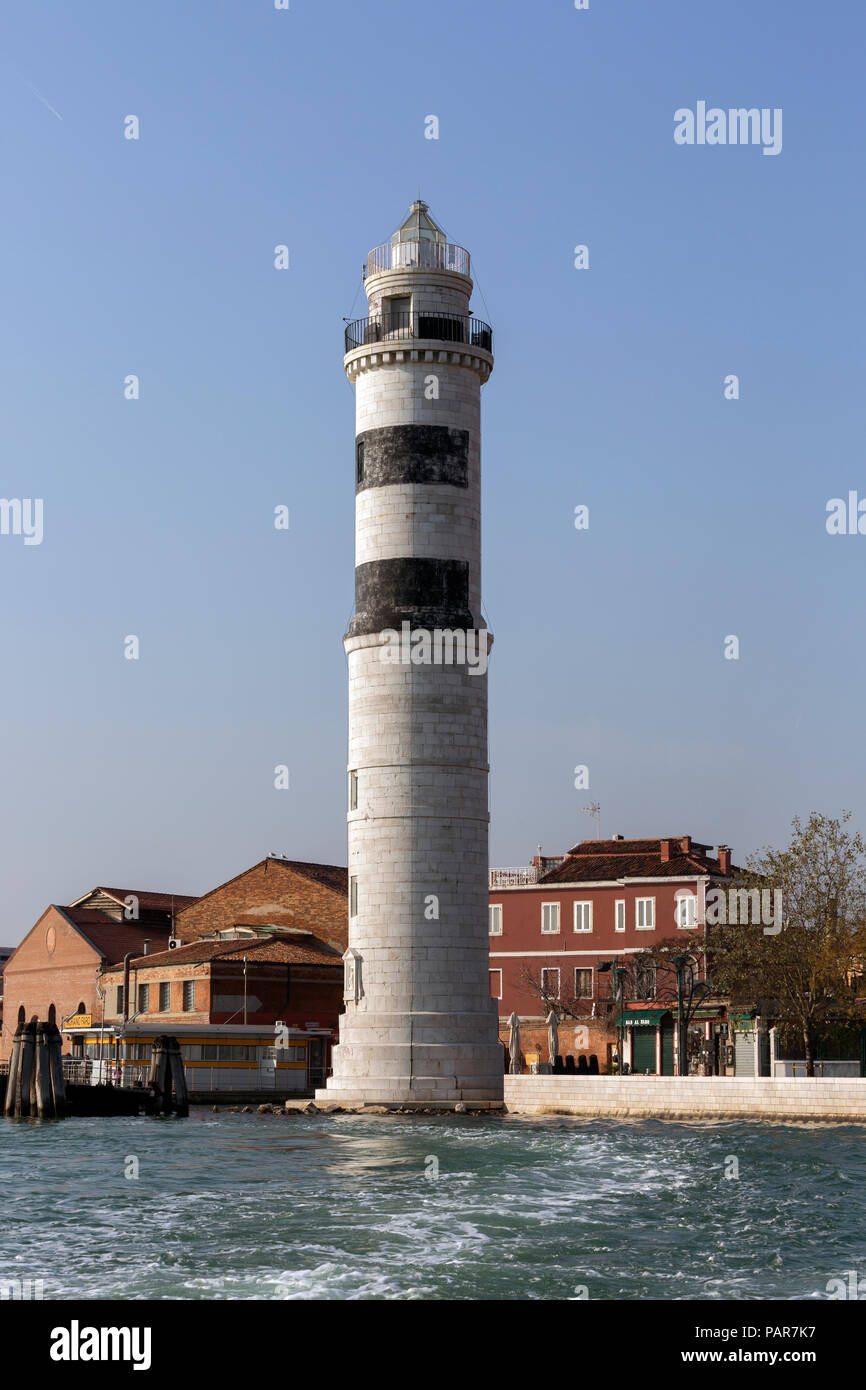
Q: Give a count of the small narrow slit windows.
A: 3